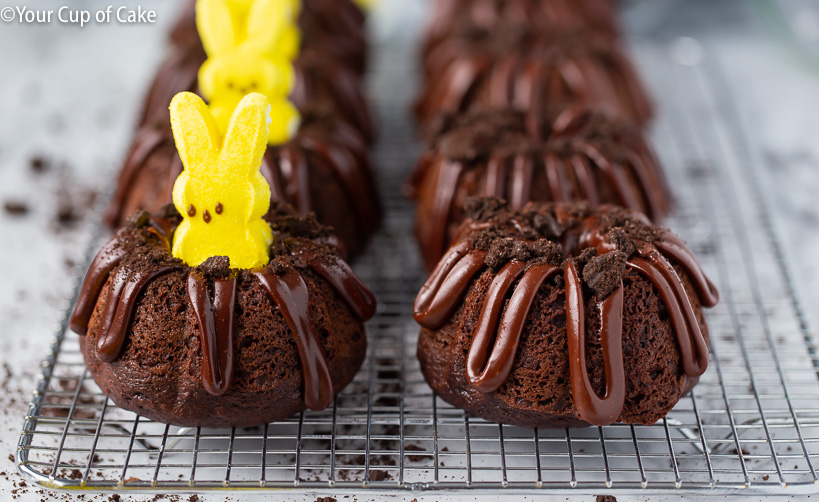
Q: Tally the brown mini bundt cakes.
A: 8